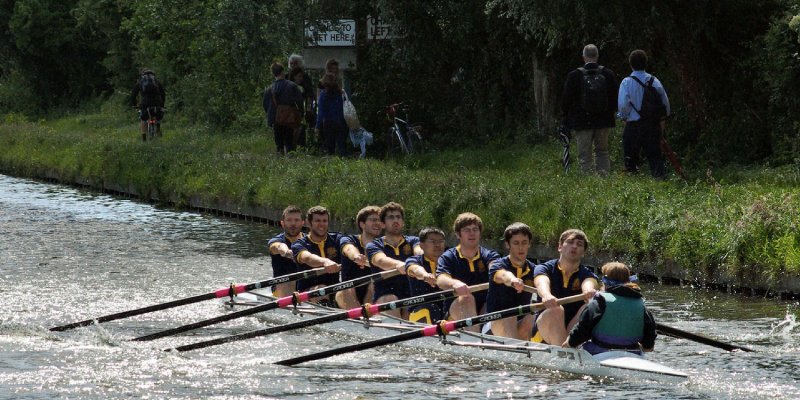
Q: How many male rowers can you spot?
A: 8